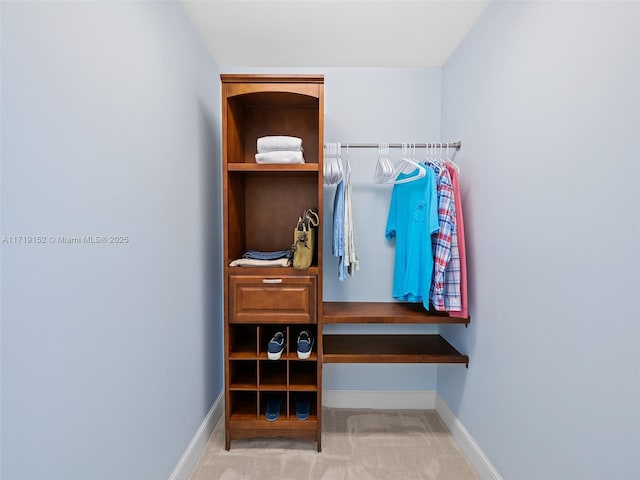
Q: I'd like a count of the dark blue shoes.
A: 4